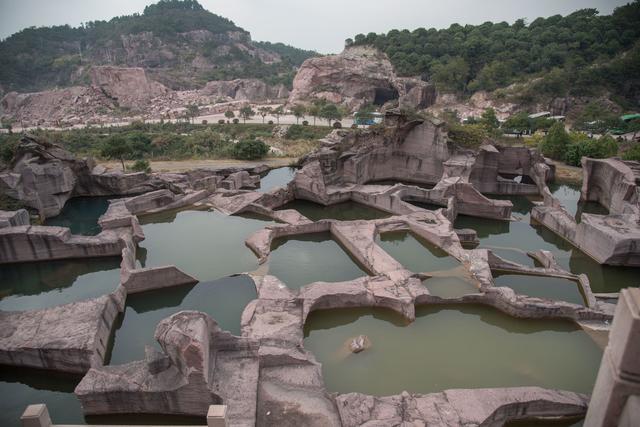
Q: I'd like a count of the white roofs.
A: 2